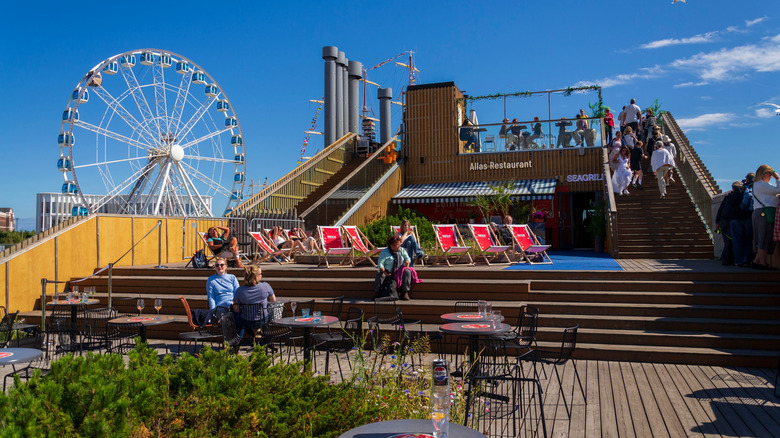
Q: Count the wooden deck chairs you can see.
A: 10